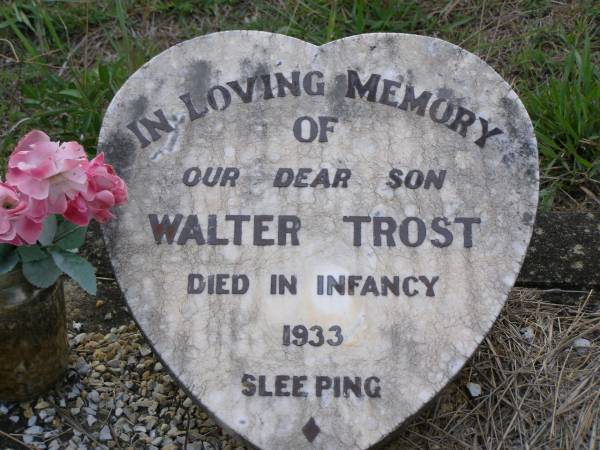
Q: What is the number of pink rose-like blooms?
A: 3